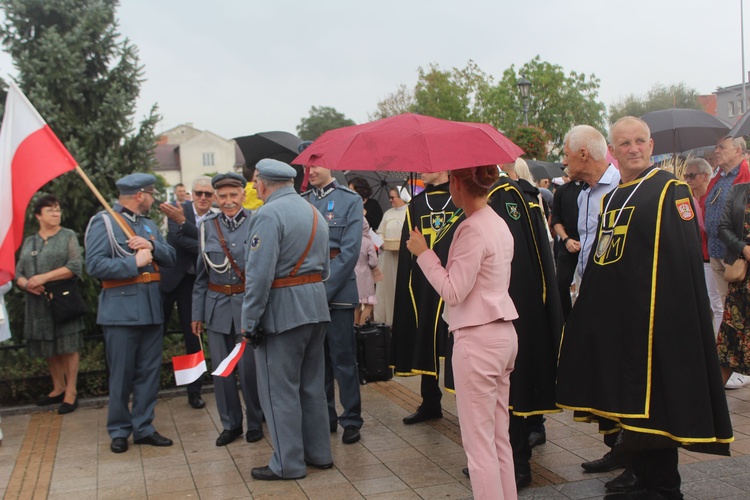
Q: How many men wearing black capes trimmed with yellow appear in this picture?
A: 3